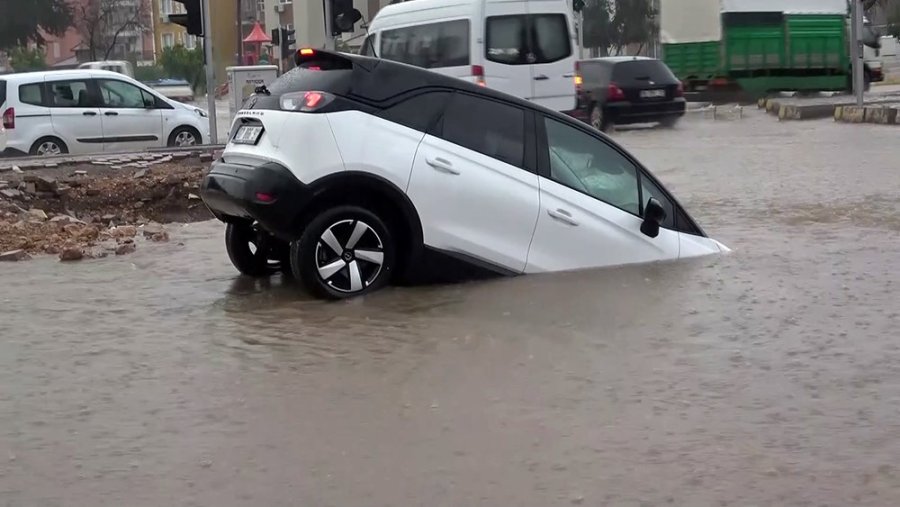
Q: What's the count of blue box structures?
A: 0